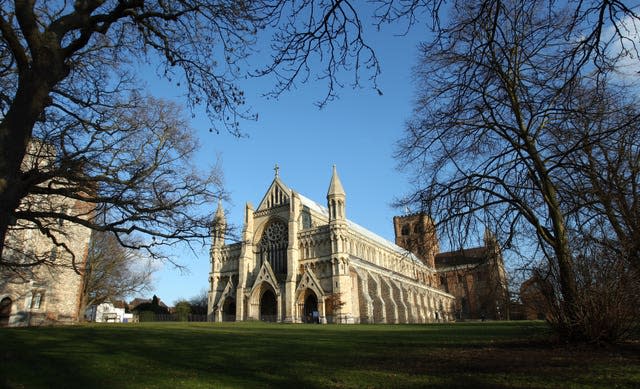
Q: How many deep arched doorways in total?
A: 3